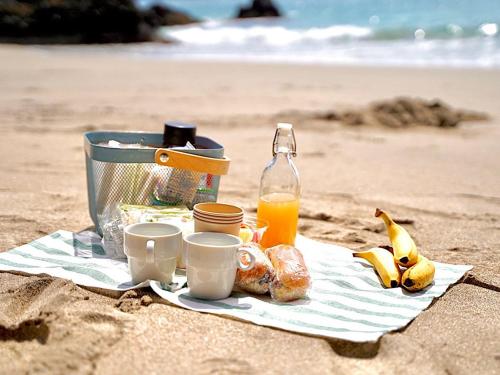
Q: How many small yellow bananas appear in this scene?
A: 3